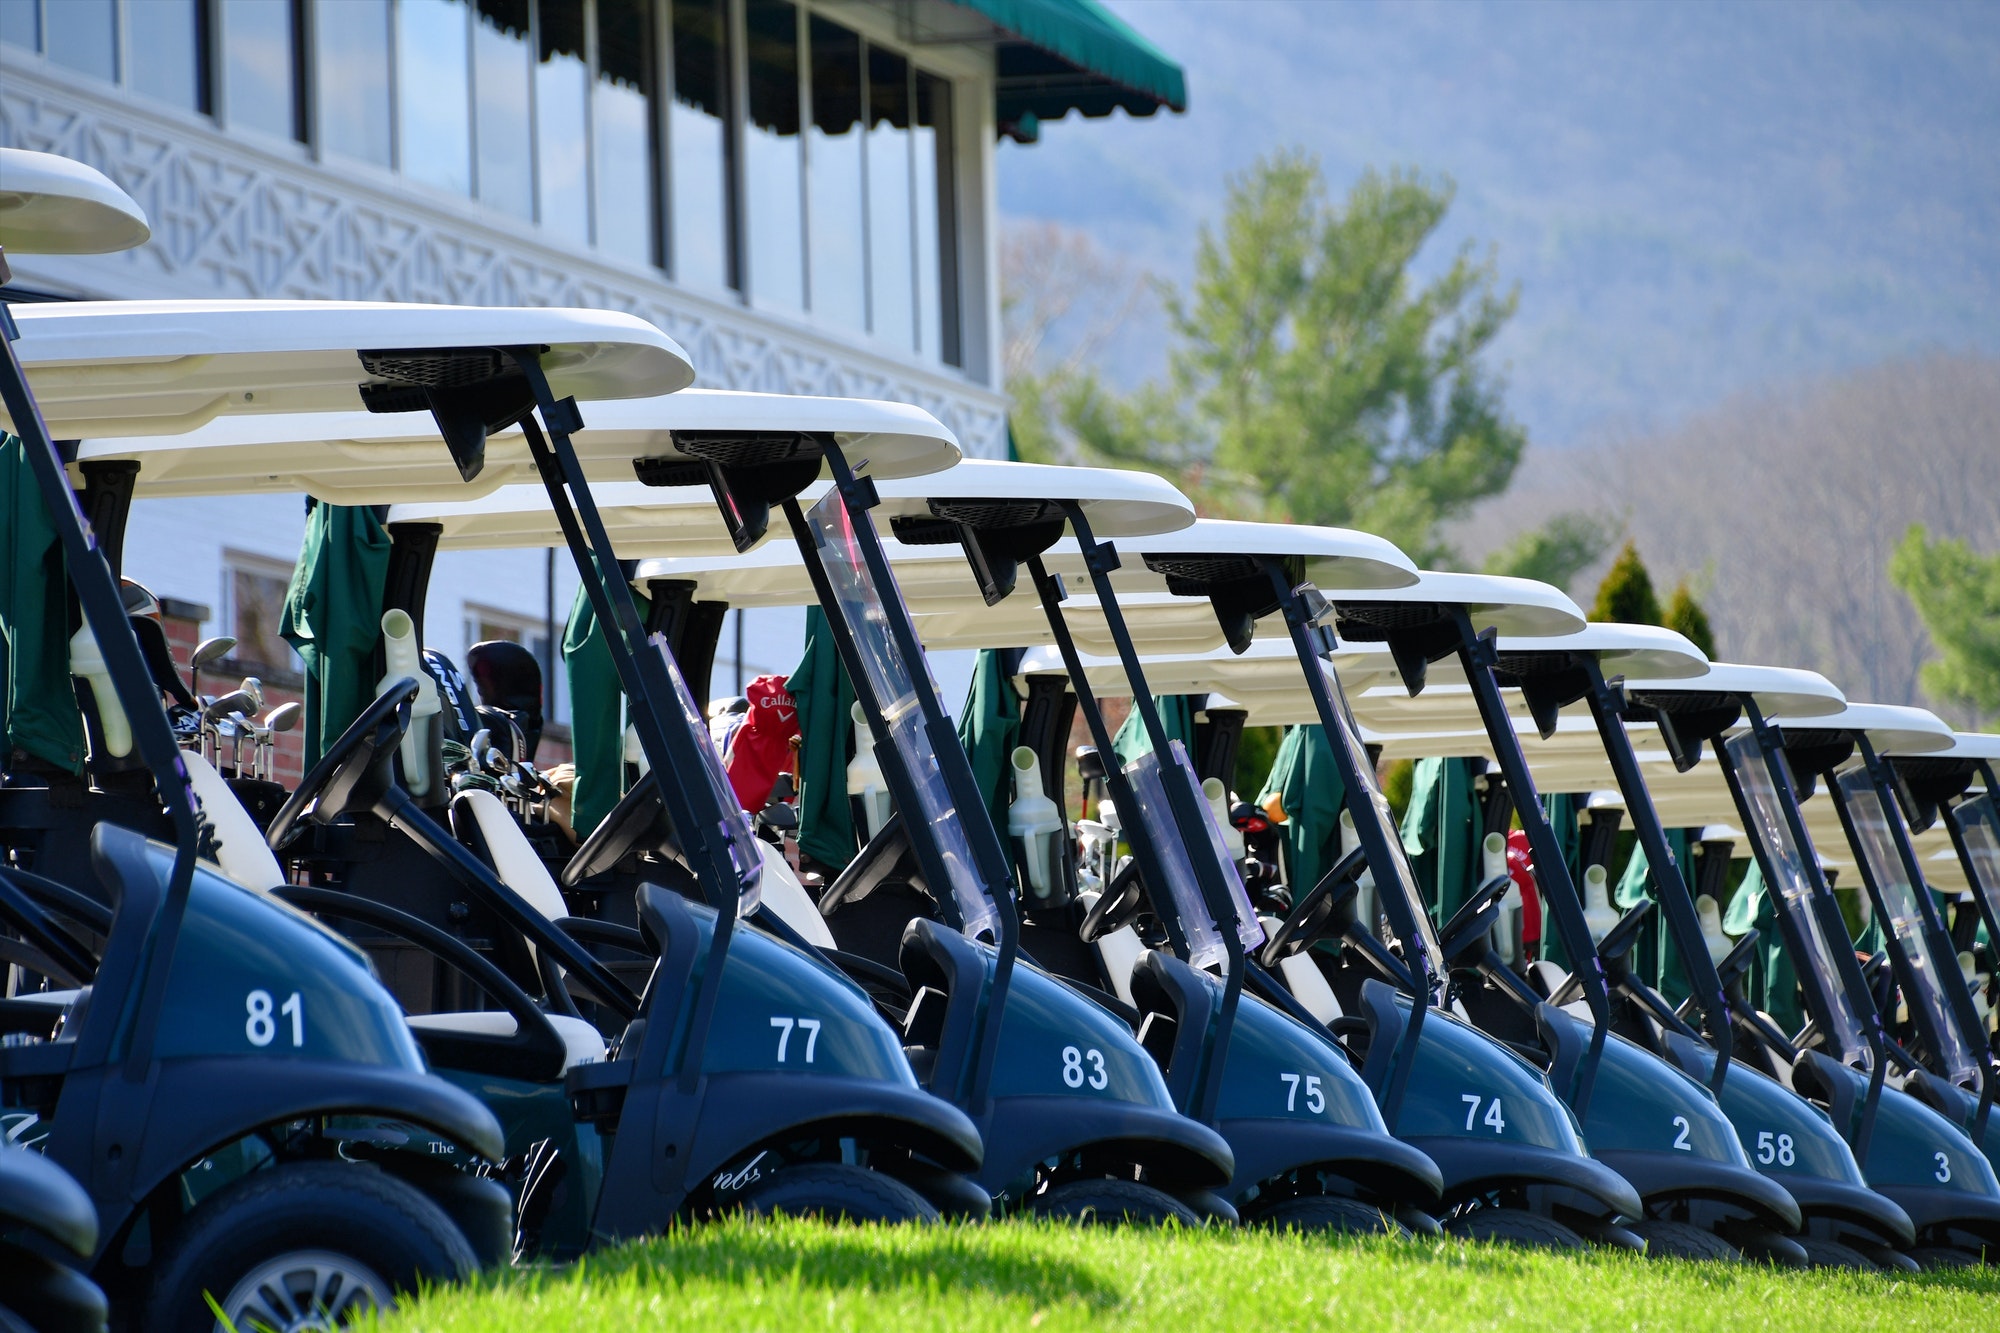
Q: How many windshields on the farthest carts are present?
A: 3